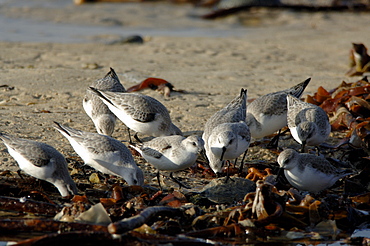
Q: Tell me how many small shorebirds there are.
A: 10